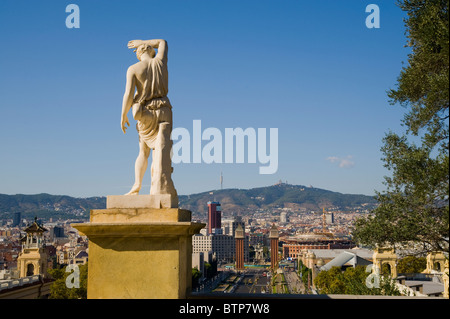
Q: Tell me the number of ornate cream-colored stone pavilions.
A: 3